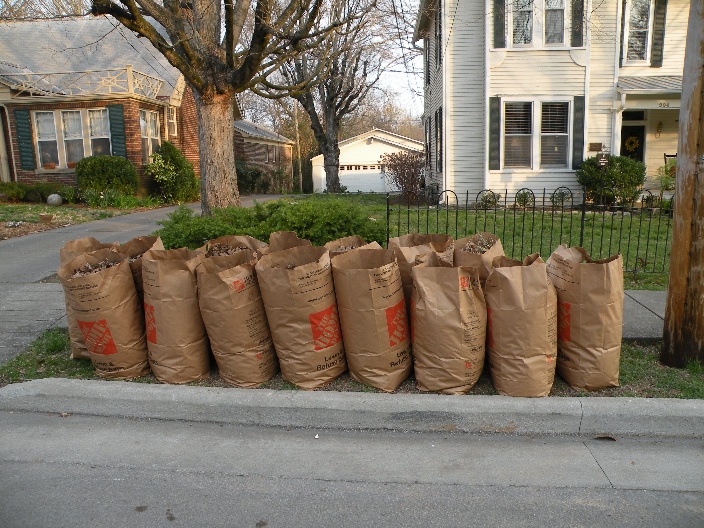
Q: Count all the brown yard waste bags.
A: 15